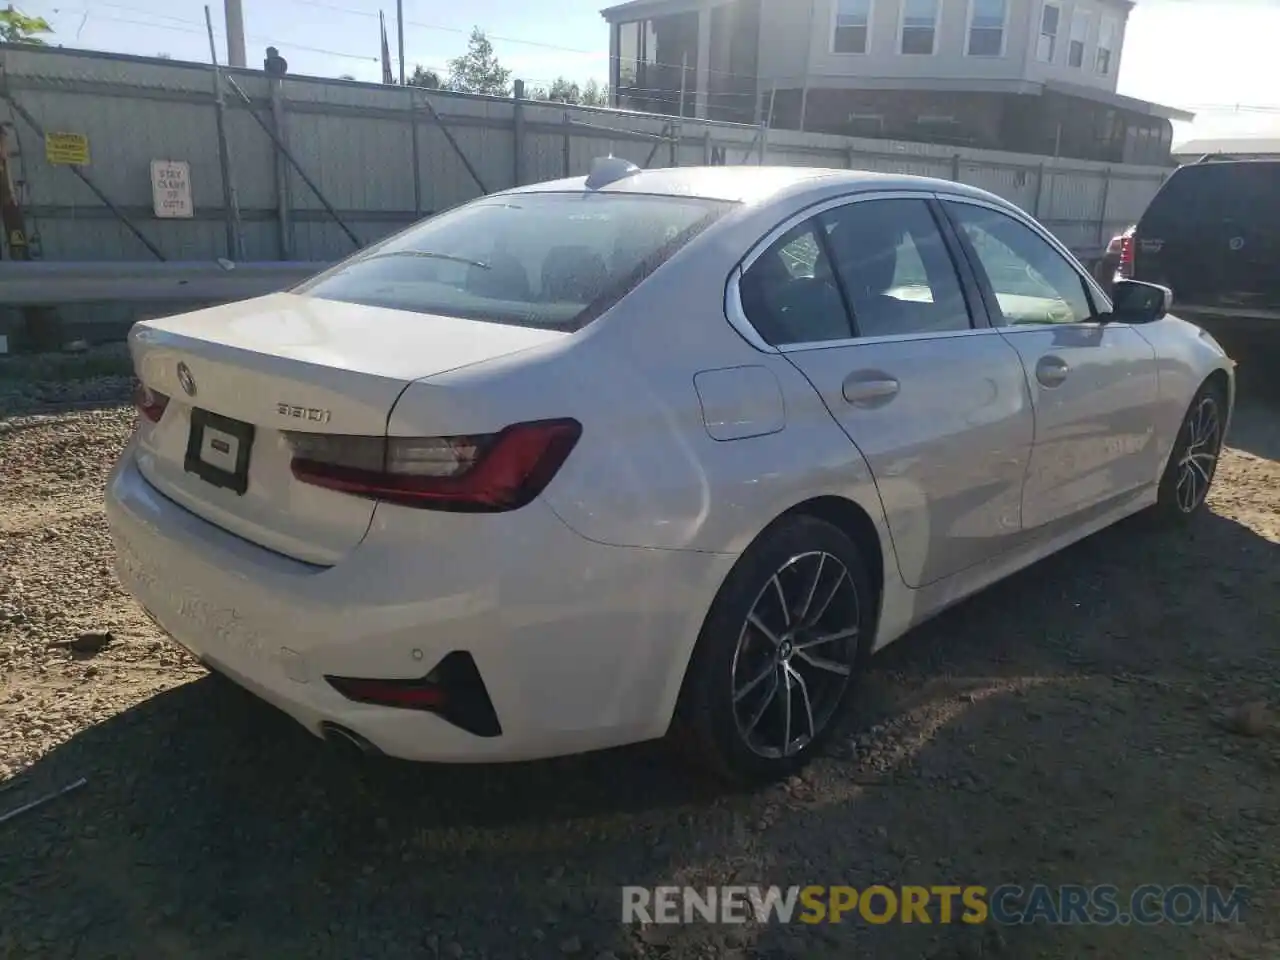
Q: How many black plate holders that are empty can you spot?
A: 1